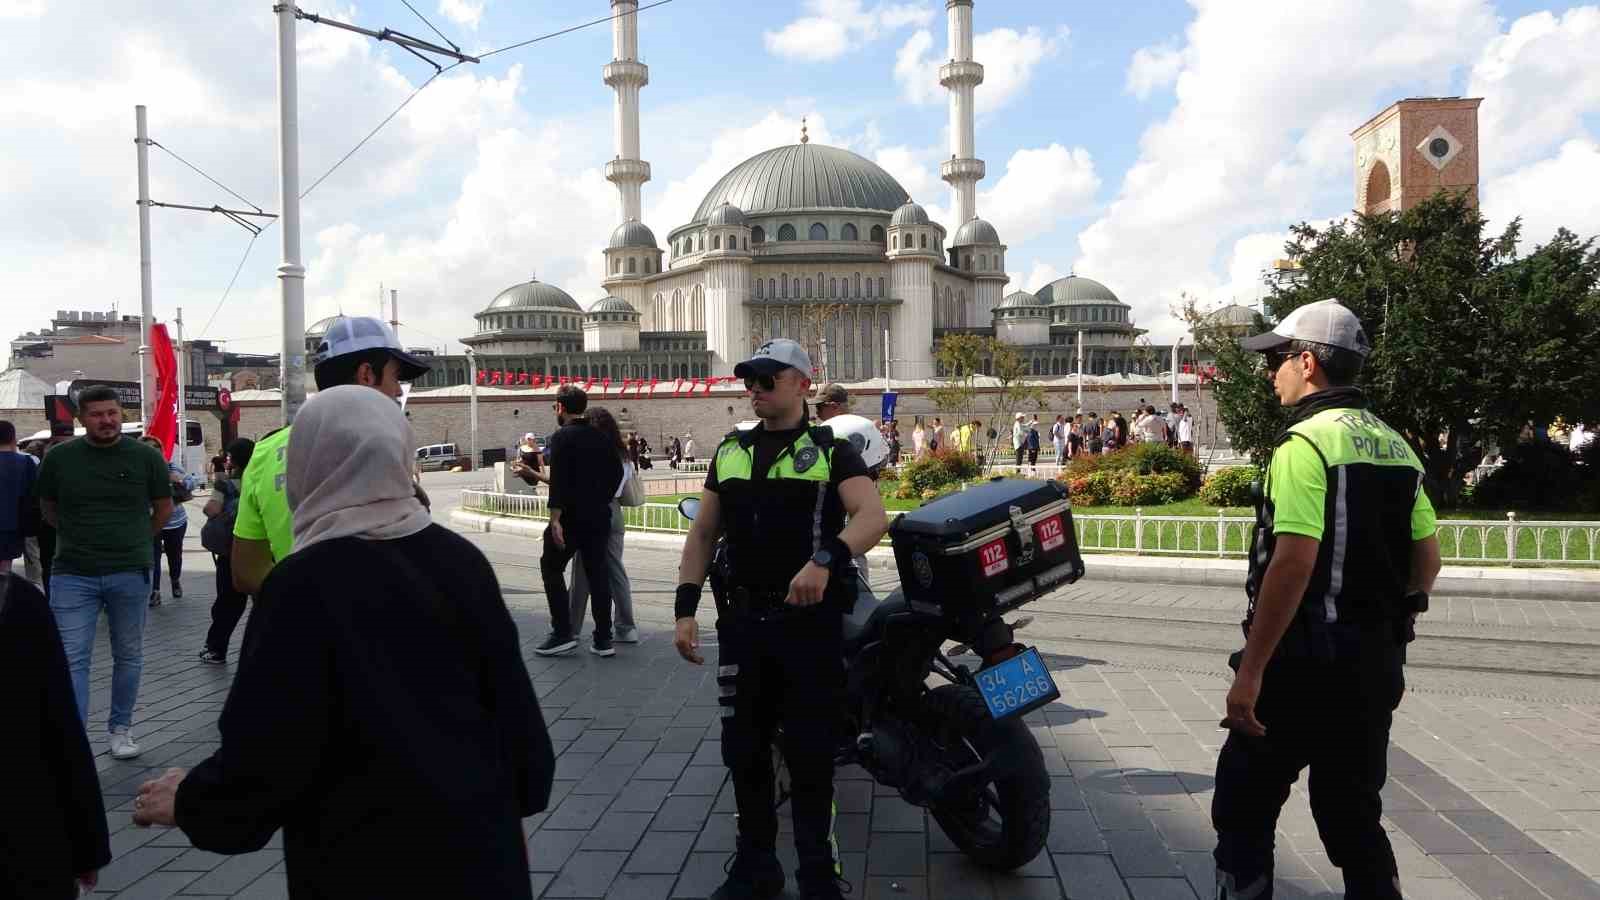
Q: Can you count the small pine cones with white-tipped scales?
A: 0